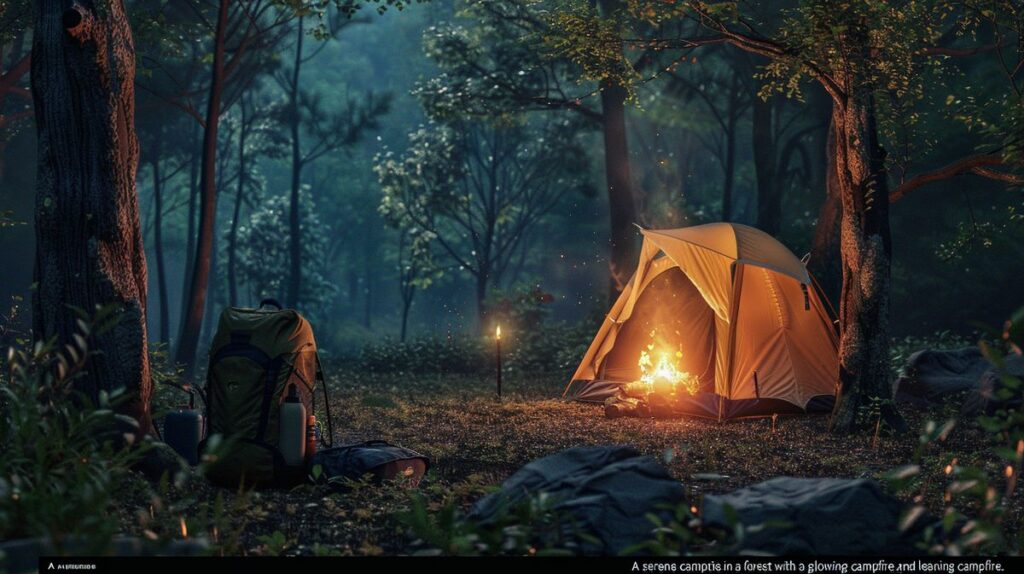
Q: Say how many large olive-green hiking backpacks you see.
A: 1